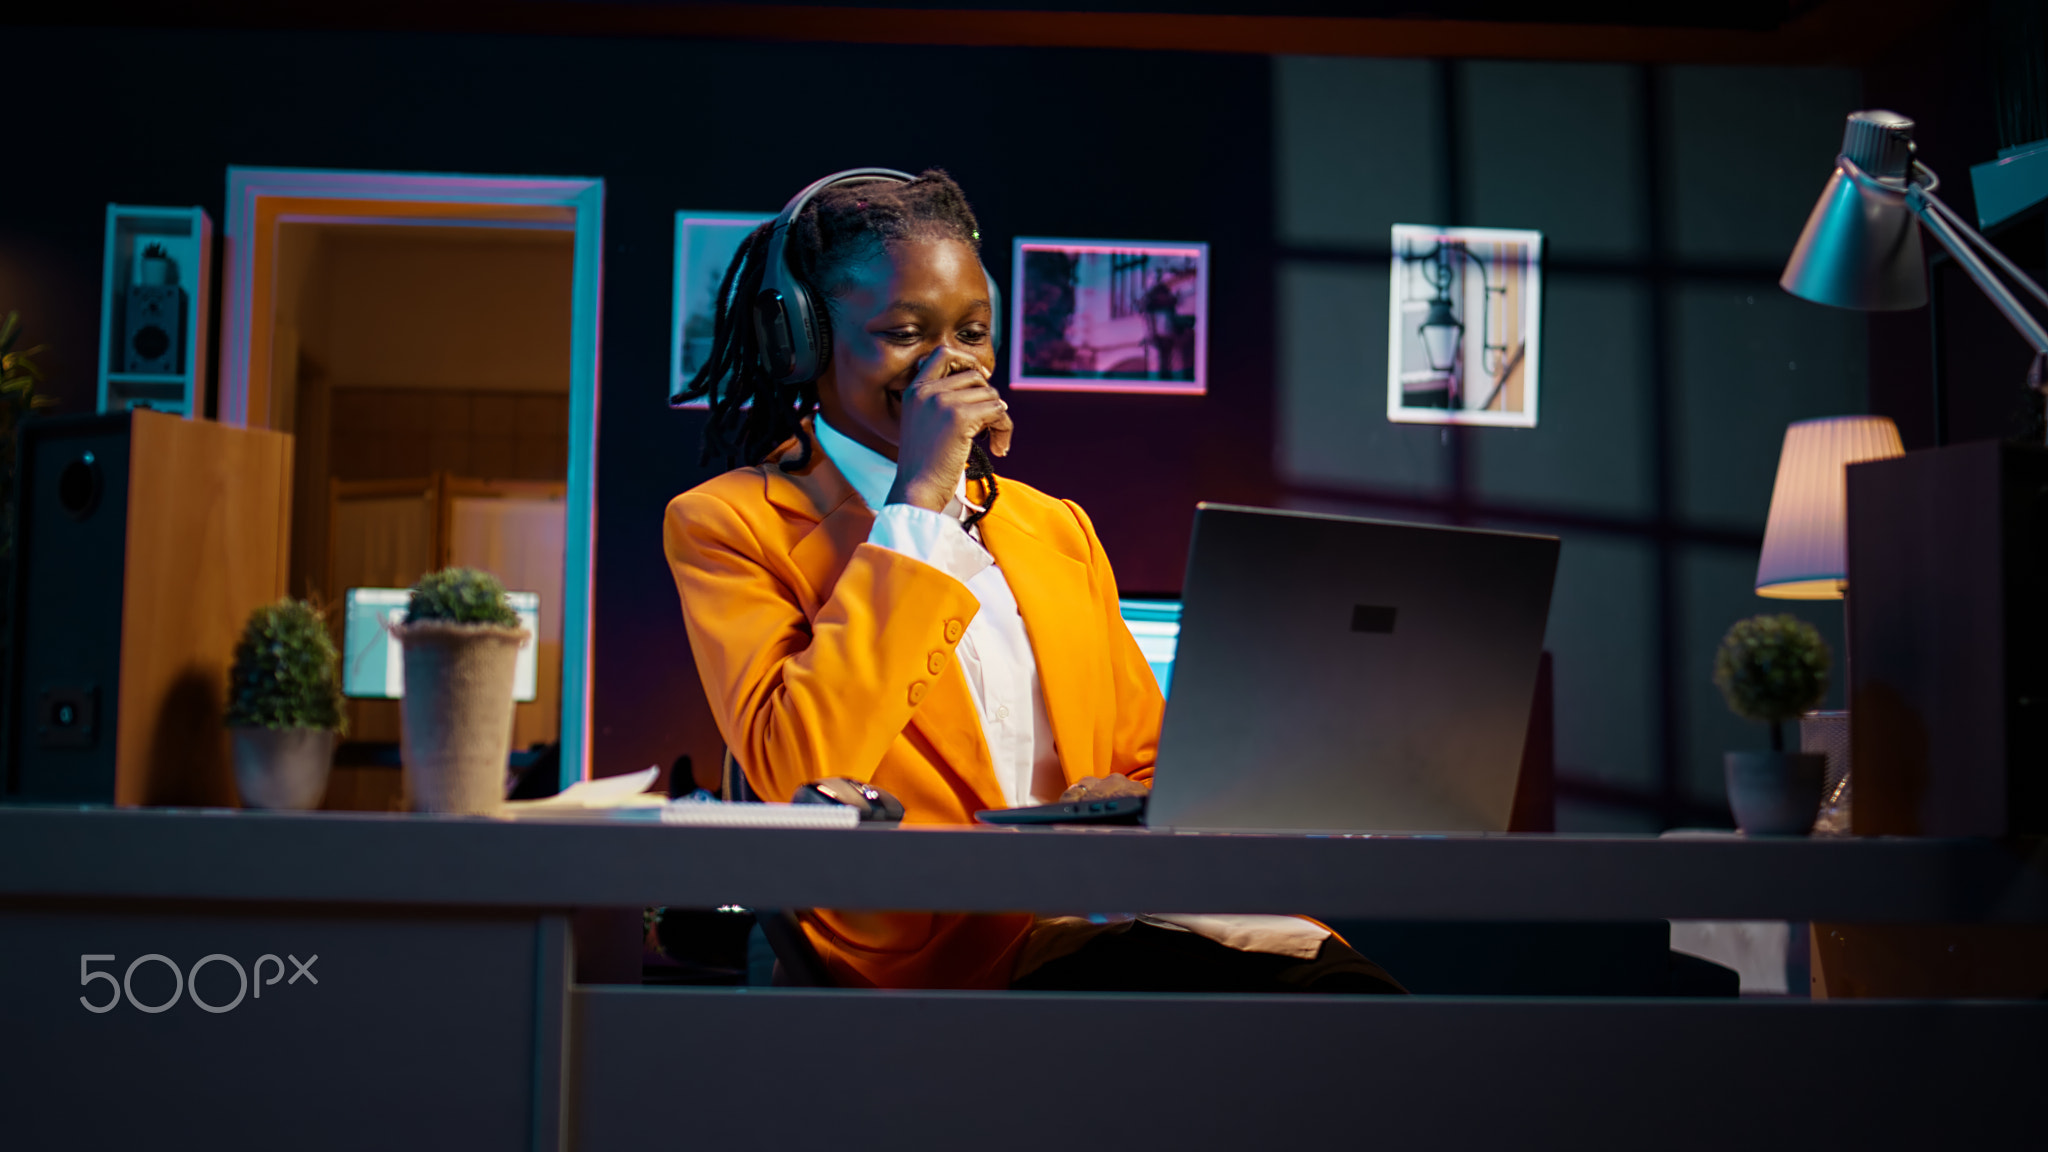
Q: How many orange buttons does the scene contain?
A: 3